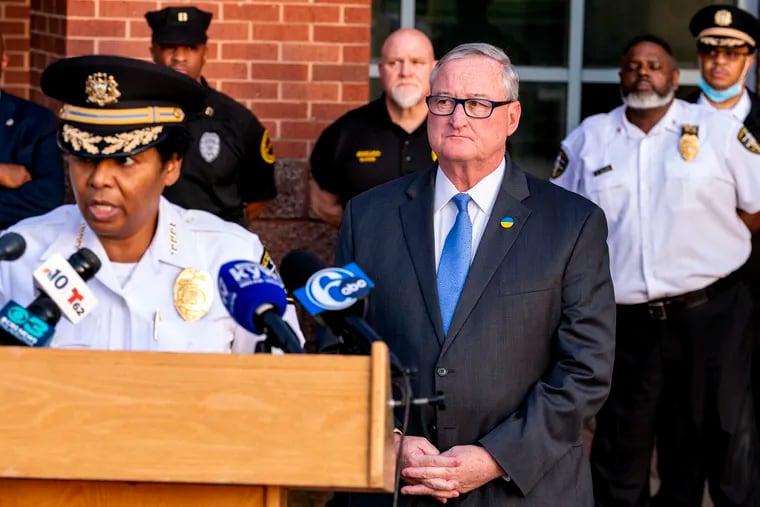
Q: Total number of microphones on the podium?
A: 5